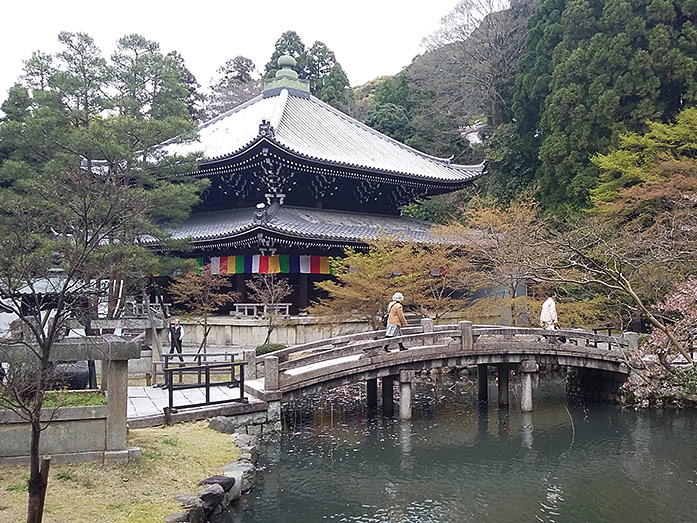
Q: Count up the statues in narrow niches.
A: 0